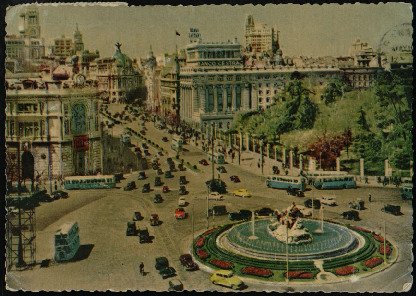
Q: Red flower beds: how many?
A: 11